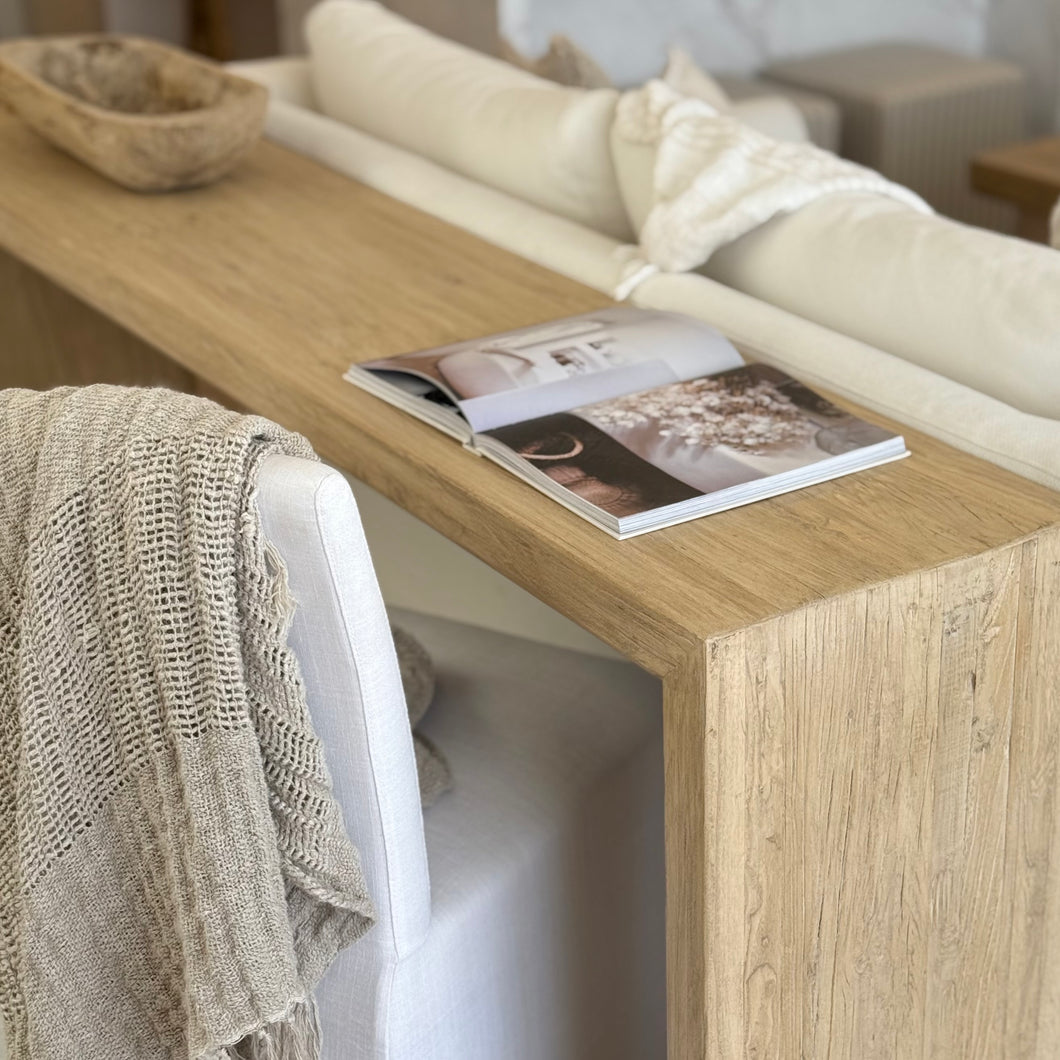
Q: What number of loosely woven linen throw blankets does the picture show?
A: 1